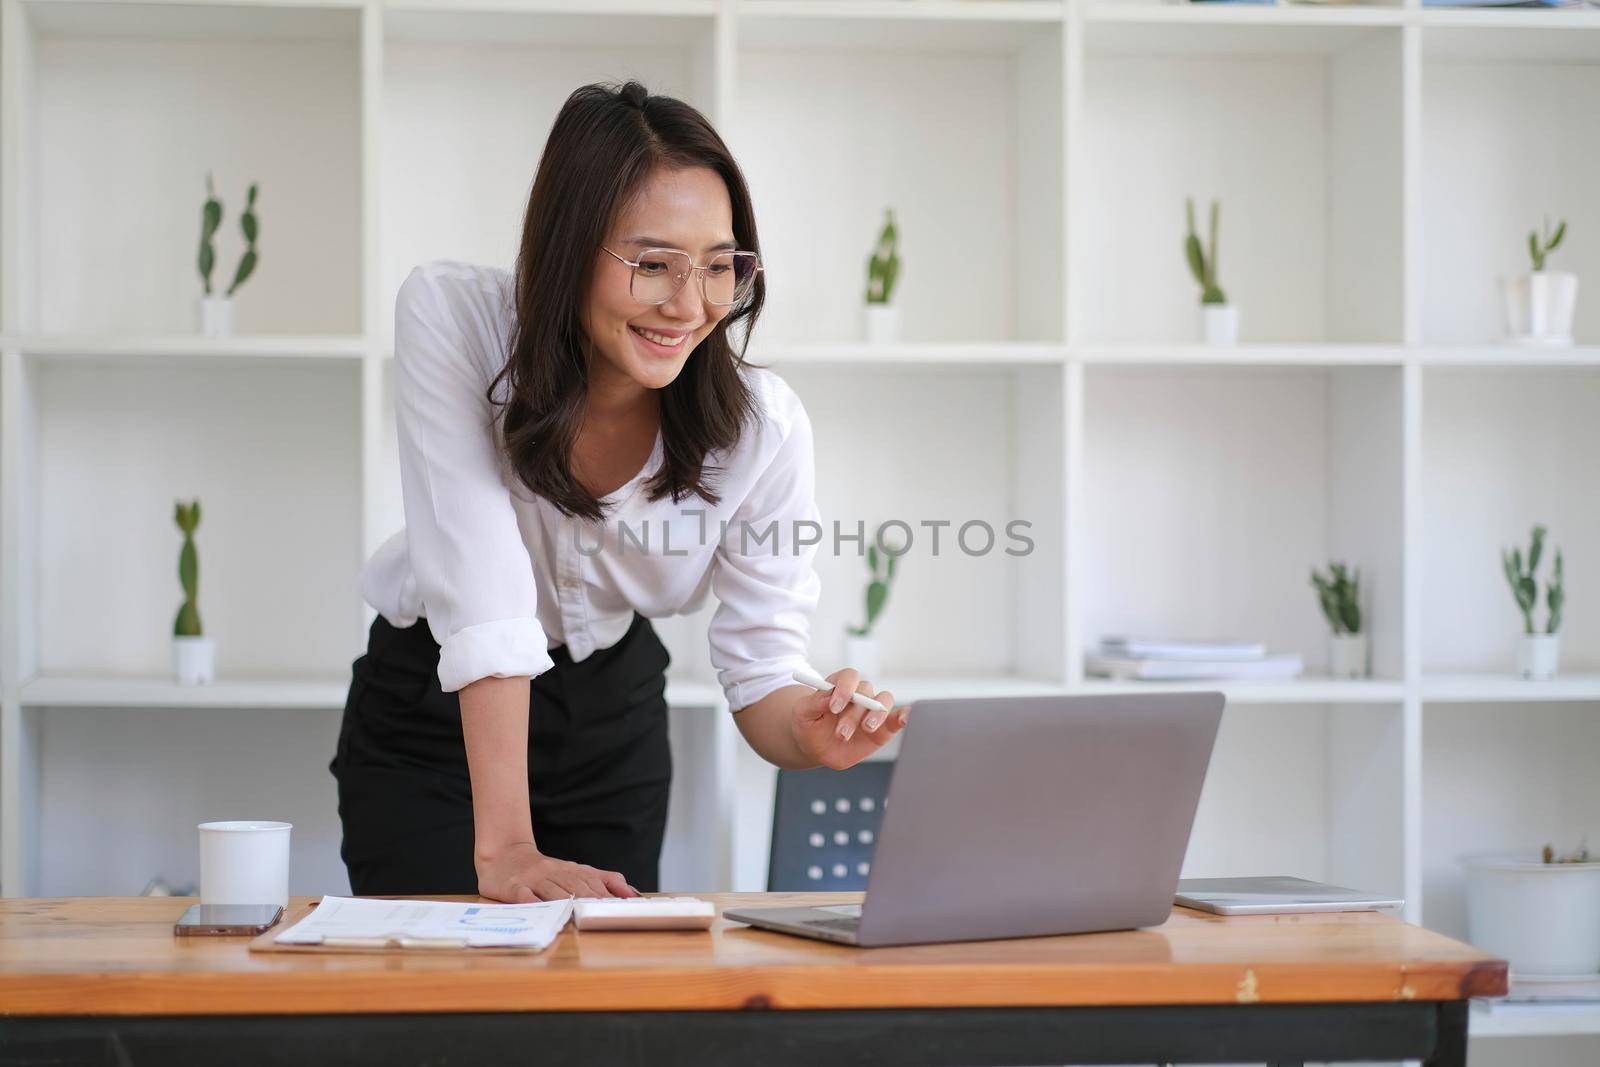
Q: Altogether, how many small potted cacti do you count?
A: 8